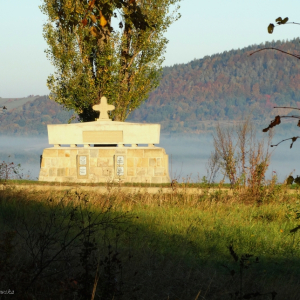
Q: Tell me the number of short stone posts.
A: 6